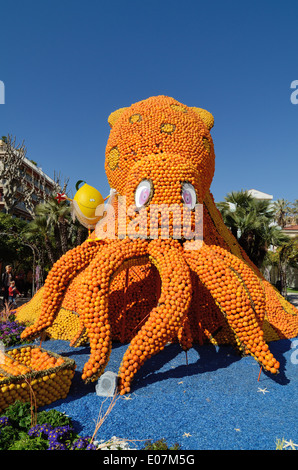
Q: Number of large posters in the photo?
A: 0